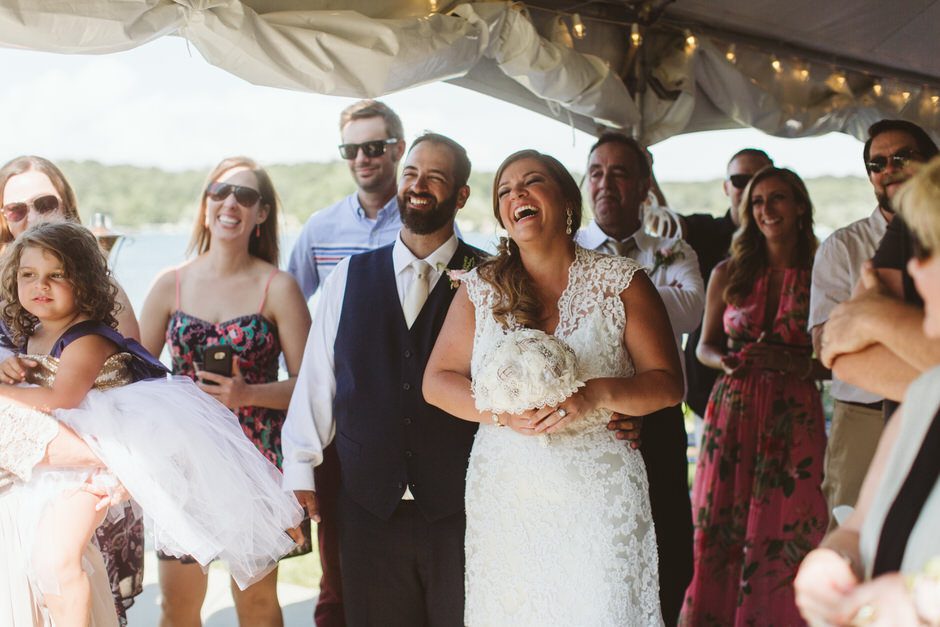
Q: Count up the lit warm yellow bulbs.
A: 11